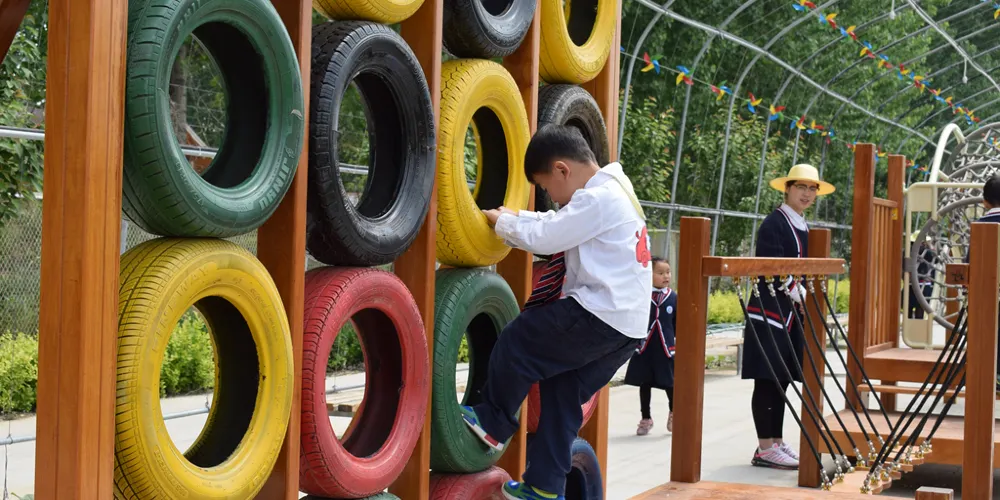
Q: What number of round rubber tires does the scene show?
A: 14